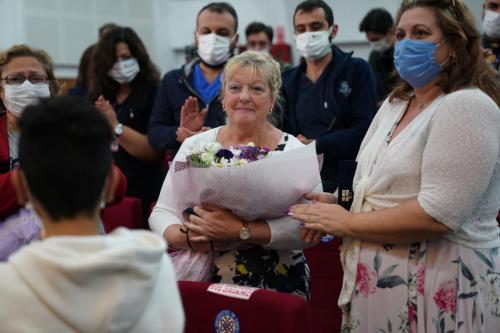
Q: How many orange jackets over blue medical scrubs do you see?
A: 0